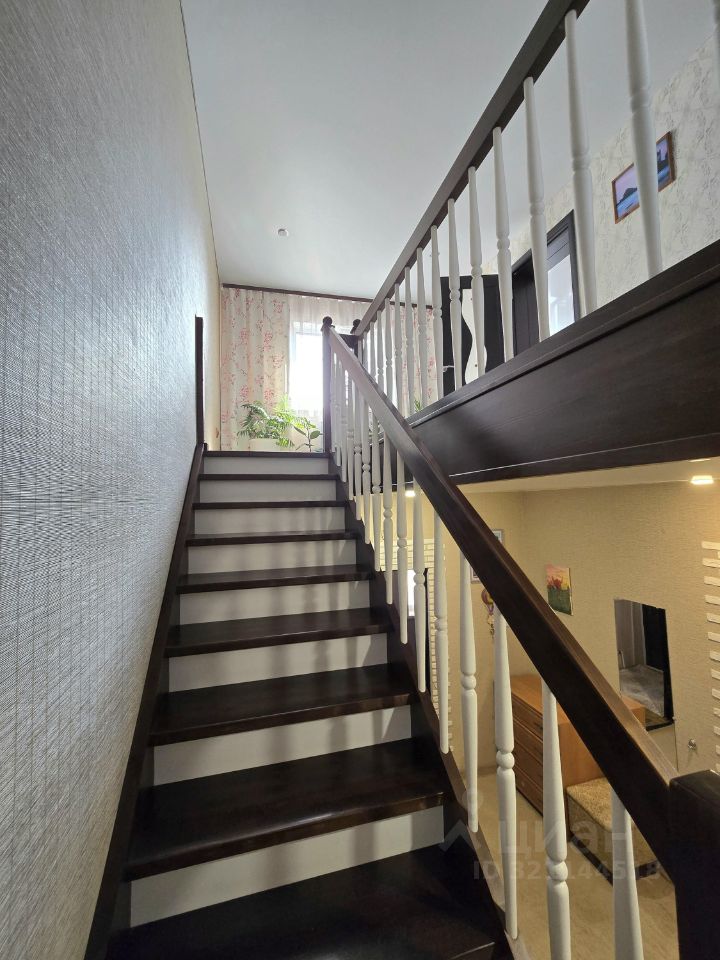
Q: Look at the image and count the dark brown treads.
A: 9